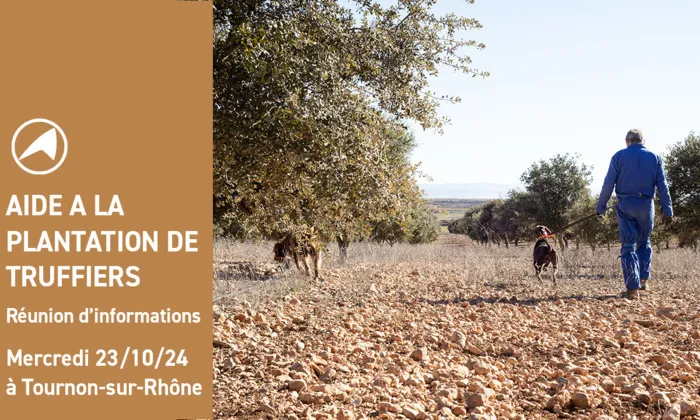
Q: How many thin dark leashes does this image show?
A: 1